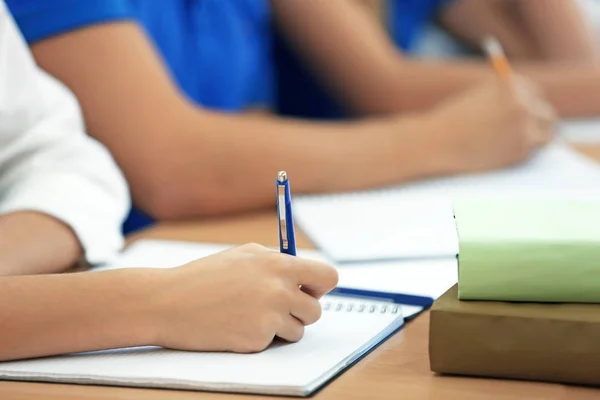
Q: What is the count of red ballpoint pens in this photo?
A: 0